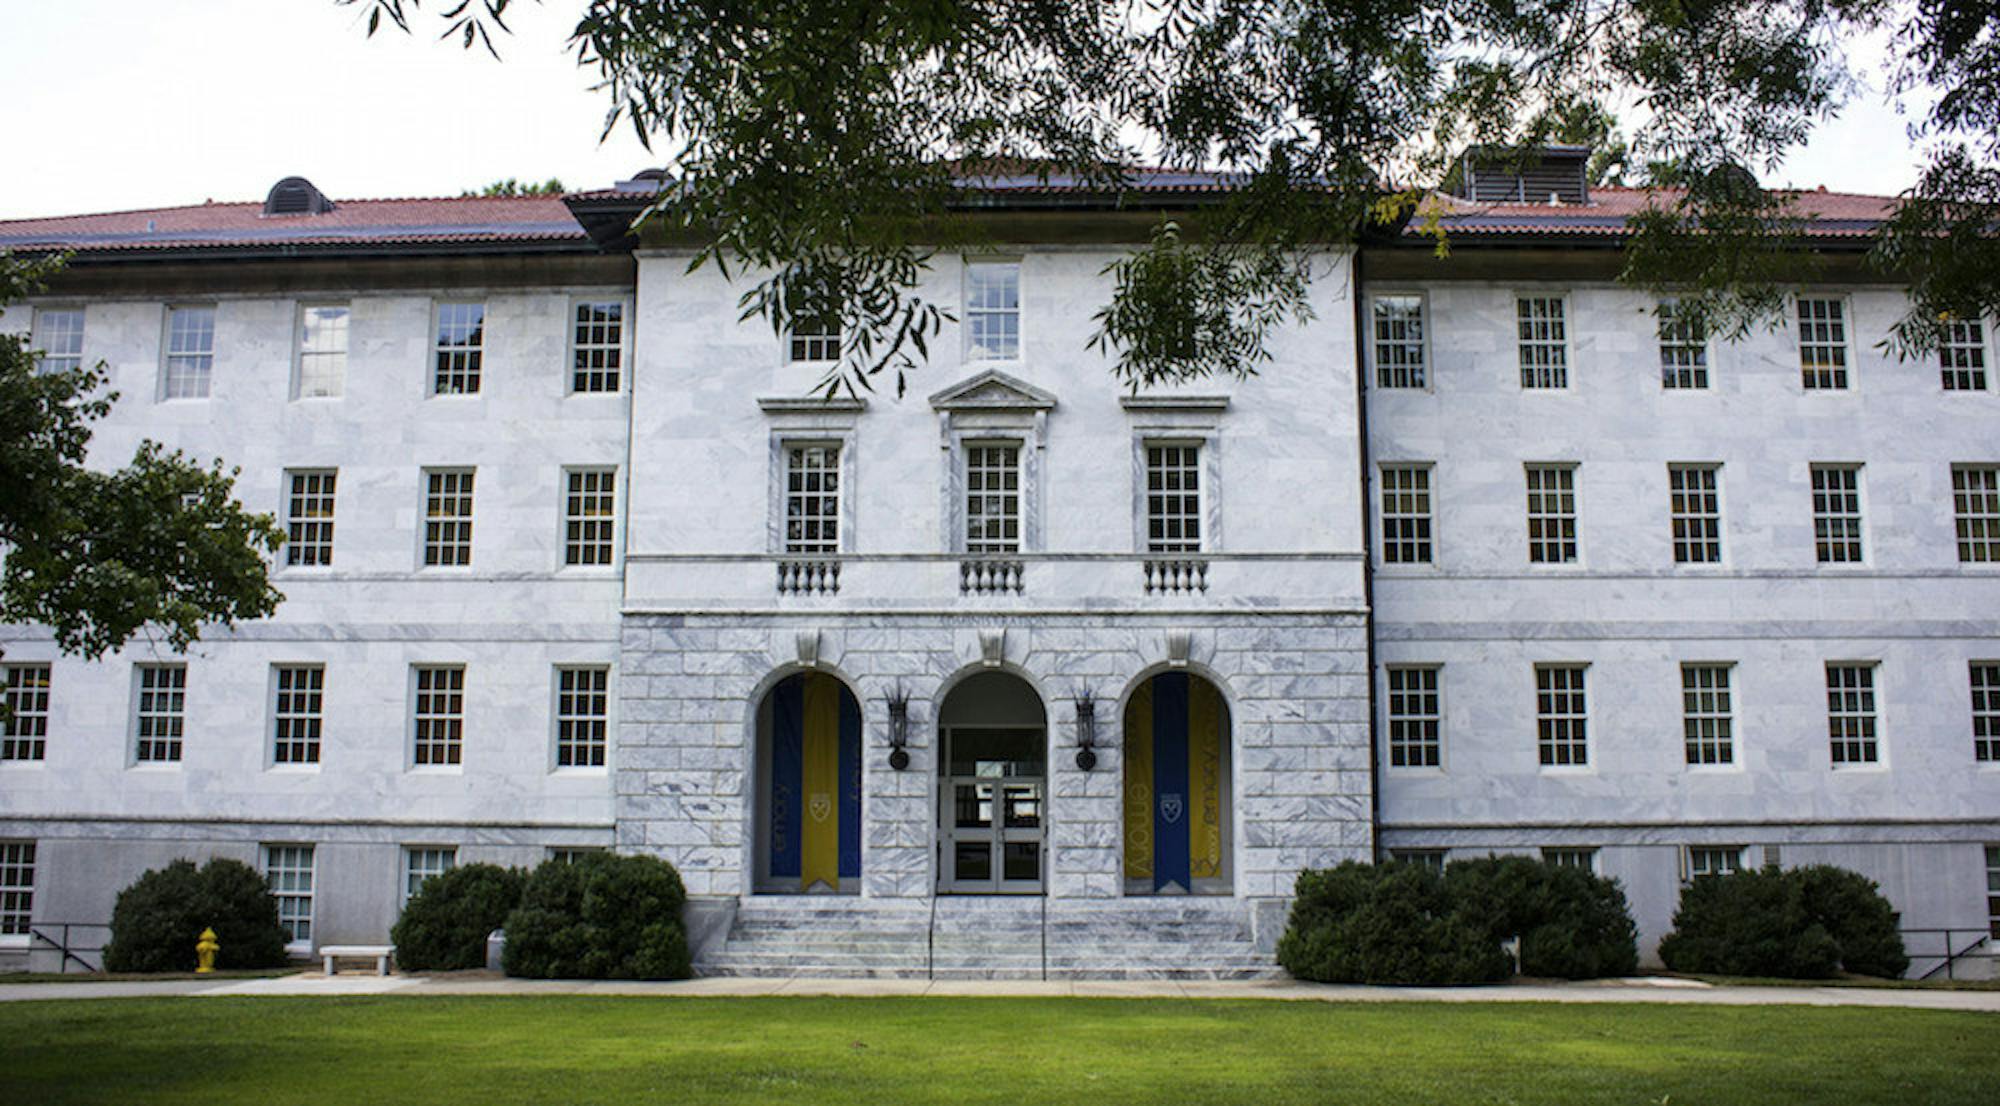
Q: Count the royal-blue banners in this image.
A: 3